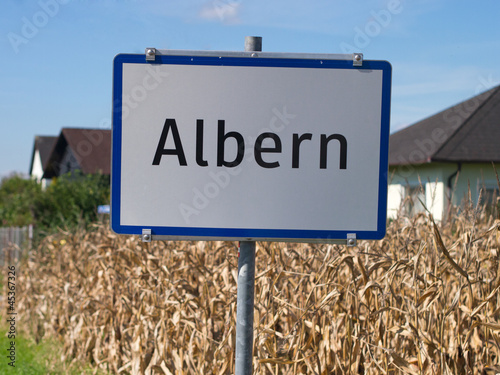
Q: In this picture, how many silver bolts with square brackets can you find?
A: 4